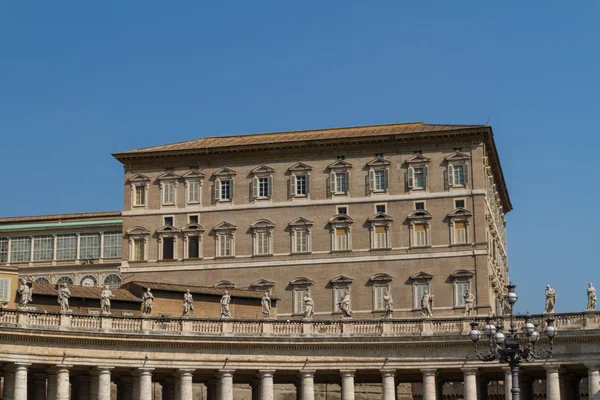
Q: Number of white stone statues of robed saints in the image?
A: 14